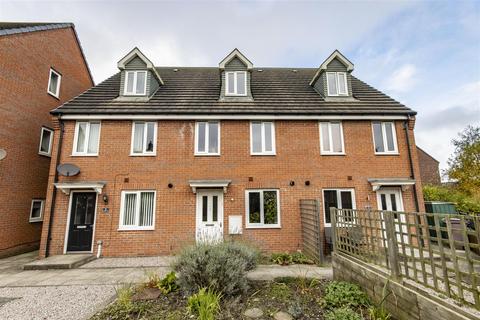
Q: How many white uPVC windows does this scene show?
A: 15